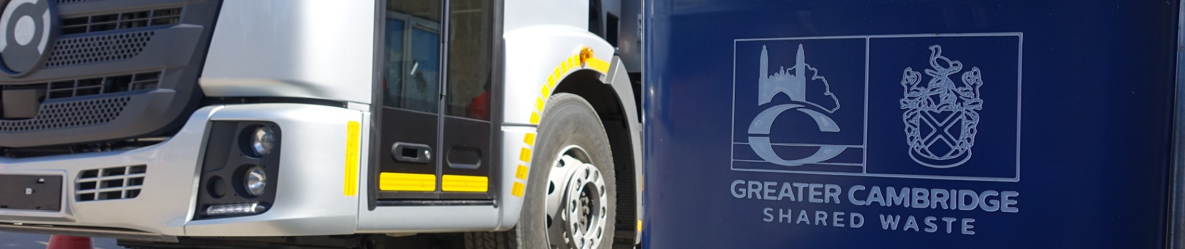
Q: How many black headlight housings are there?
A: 1